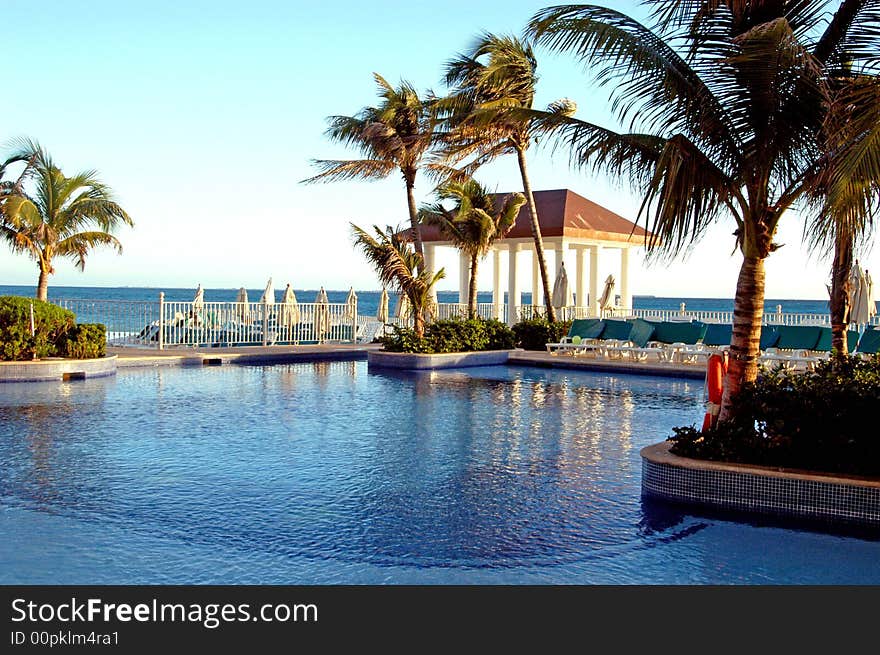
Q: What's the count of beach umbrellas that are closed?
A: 12